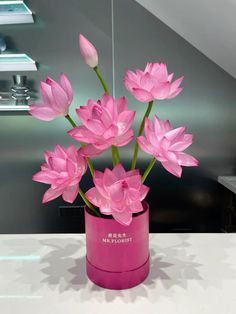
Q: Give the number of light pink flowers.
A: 7